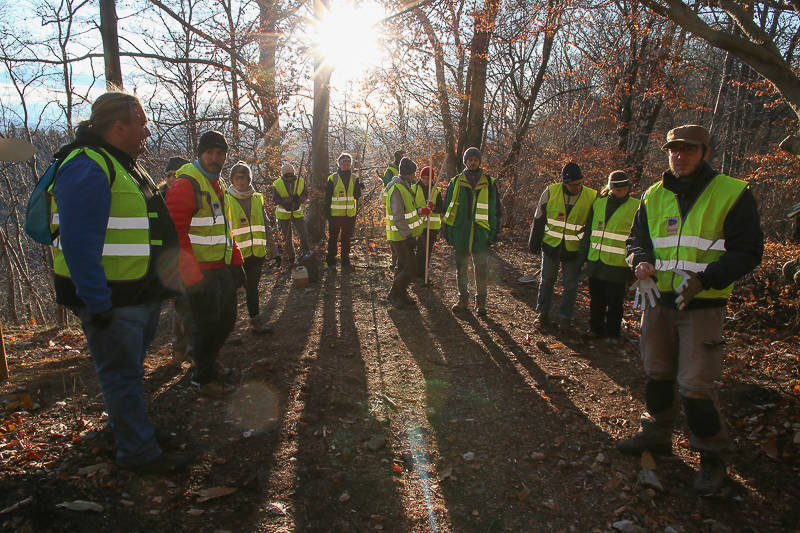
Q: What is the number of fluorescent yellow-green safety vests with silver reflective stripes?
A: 12